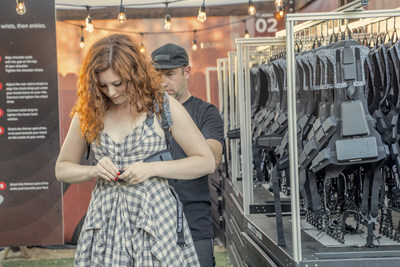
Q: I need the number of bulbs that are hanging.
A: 12